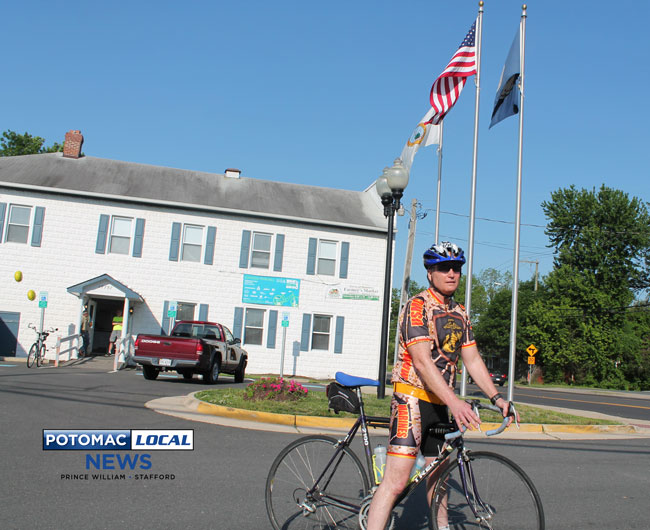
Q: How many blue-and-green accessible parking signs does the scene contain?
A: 3